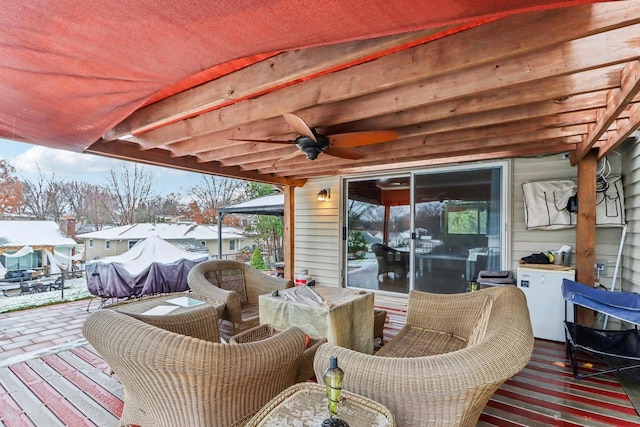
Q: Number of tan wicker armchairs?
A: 3